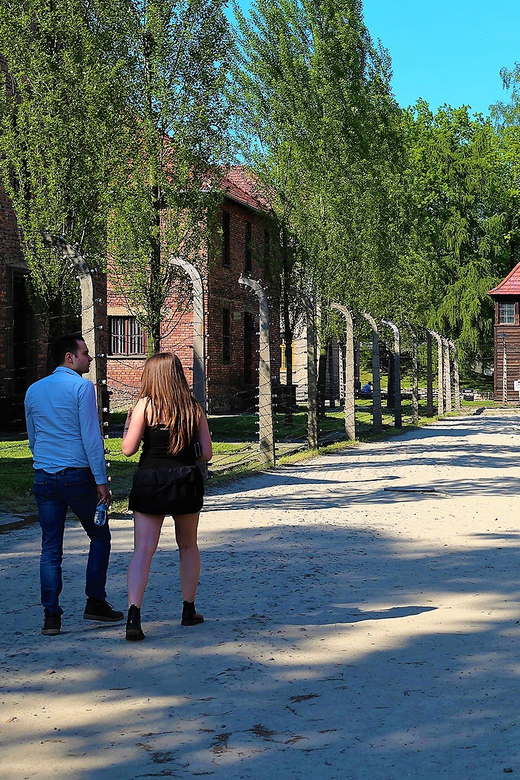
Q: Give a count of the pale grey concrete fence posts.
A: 12